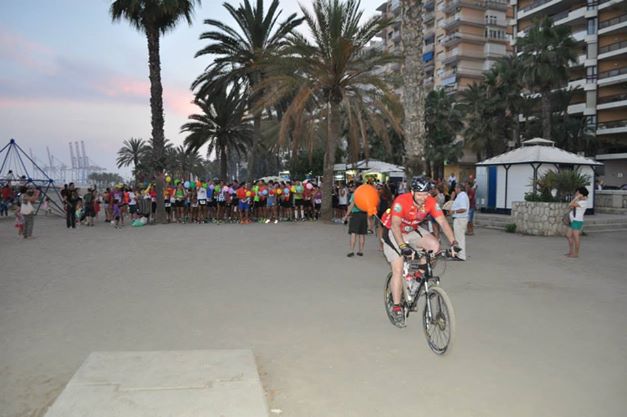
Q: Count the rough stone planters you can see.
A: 1